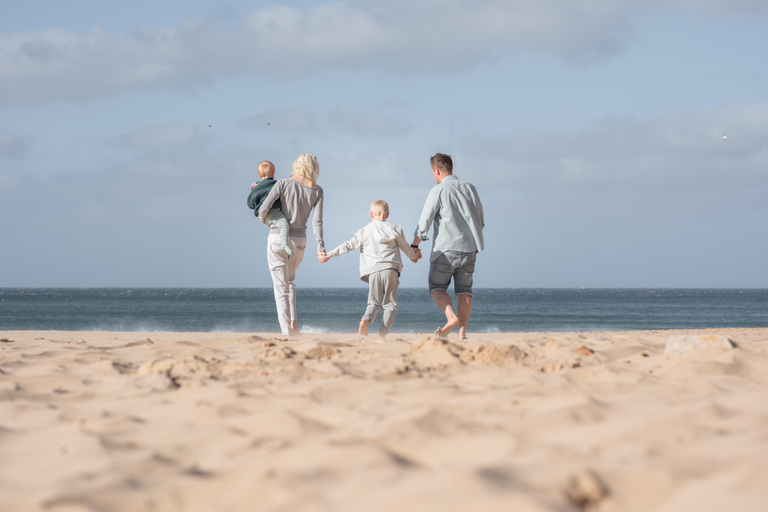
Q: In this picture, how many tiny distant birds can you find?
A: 3